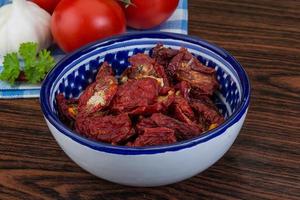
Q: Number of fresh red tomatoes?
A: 3